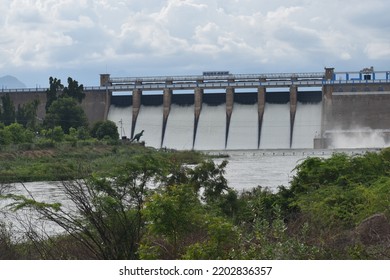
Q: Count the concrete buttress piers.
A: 6